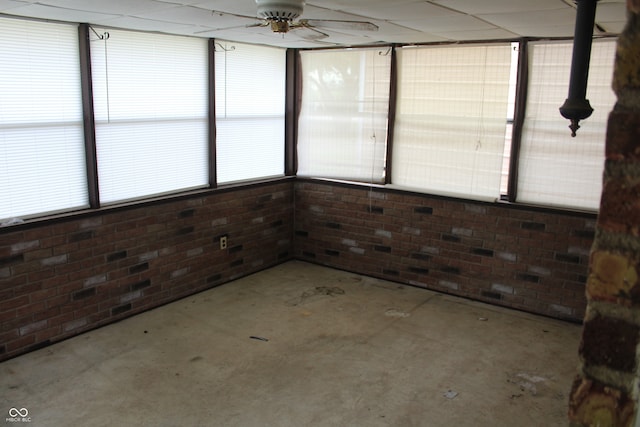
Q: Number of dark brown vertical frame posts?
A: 5